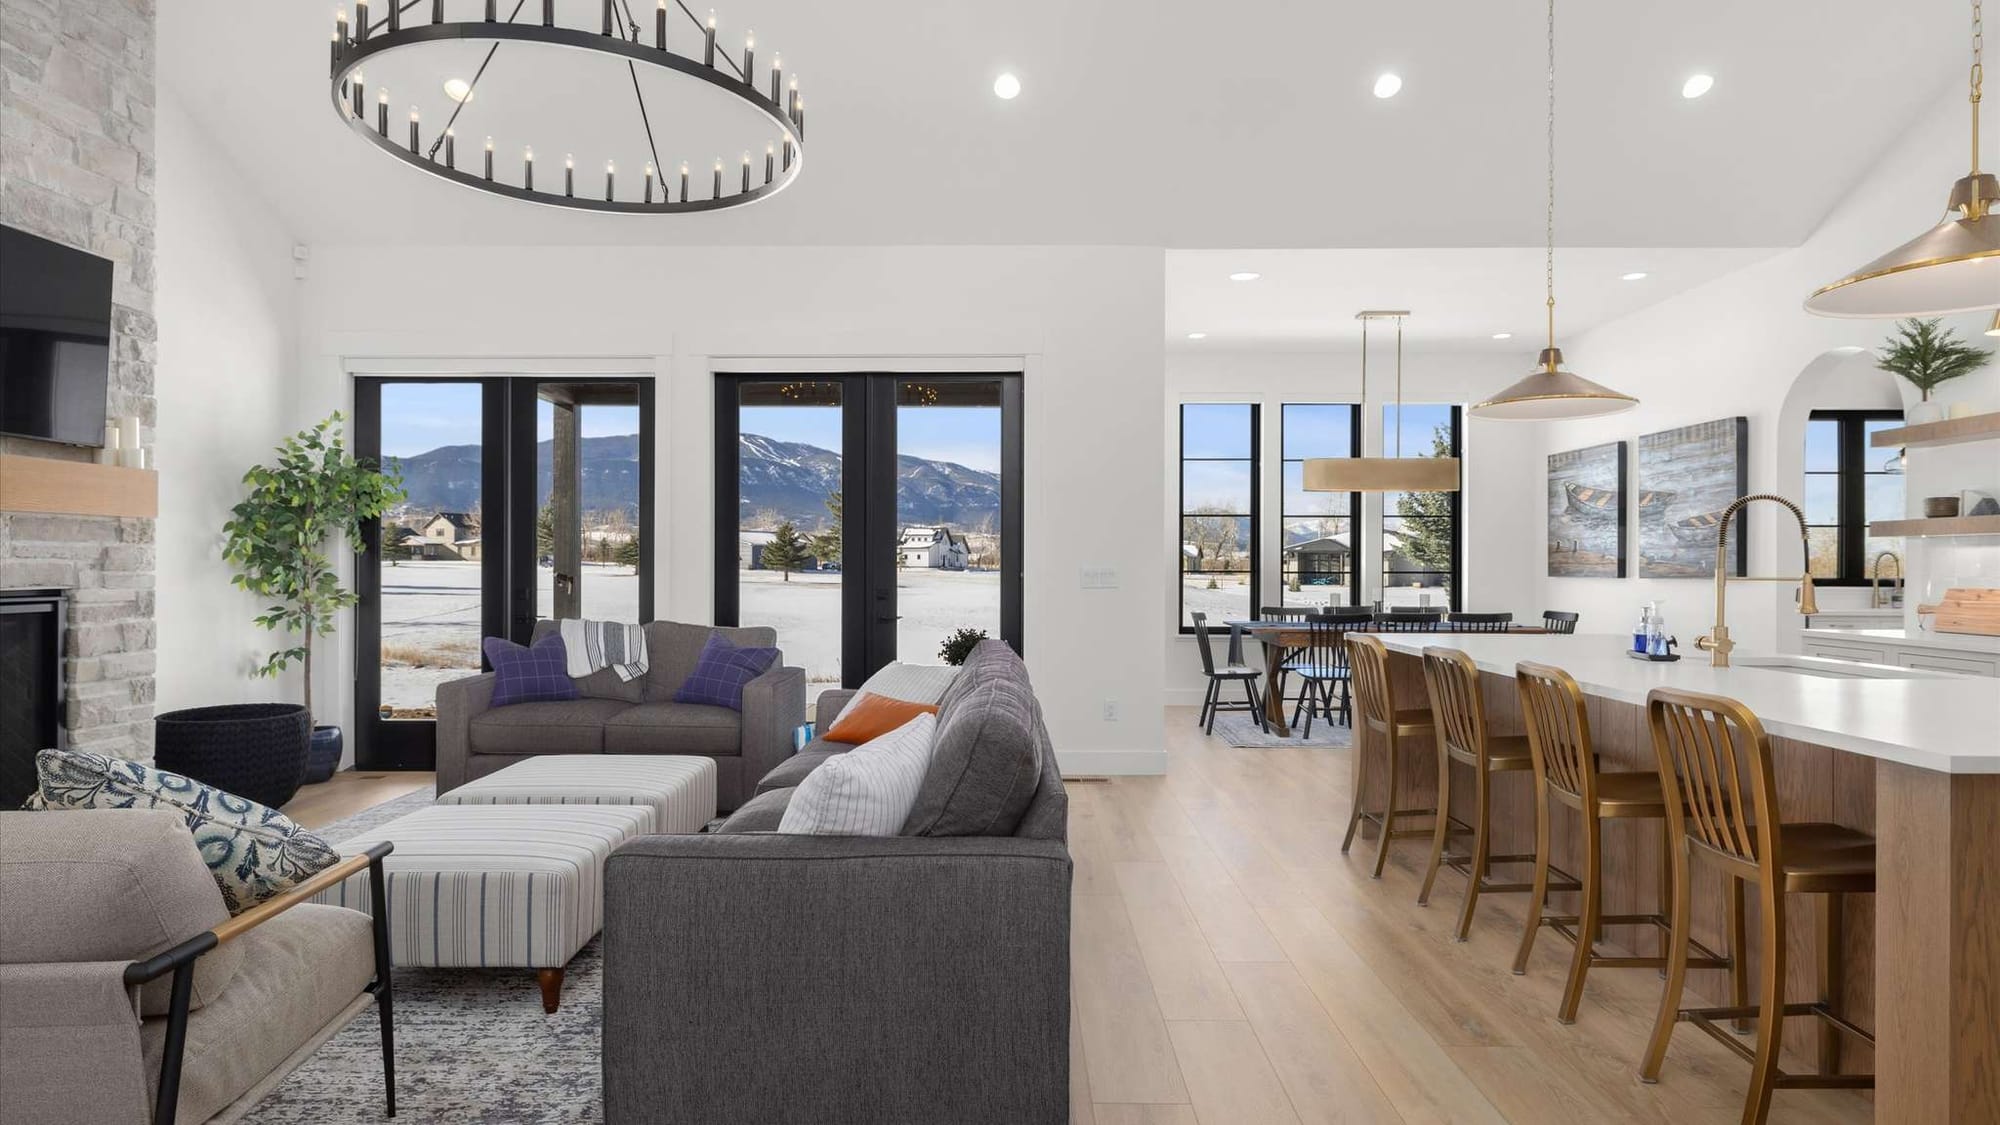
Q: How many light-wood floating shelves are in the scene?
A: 2